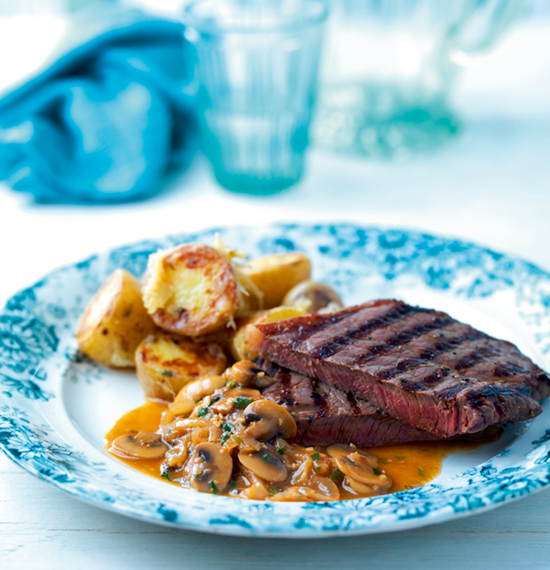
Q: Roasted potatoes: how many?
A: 6